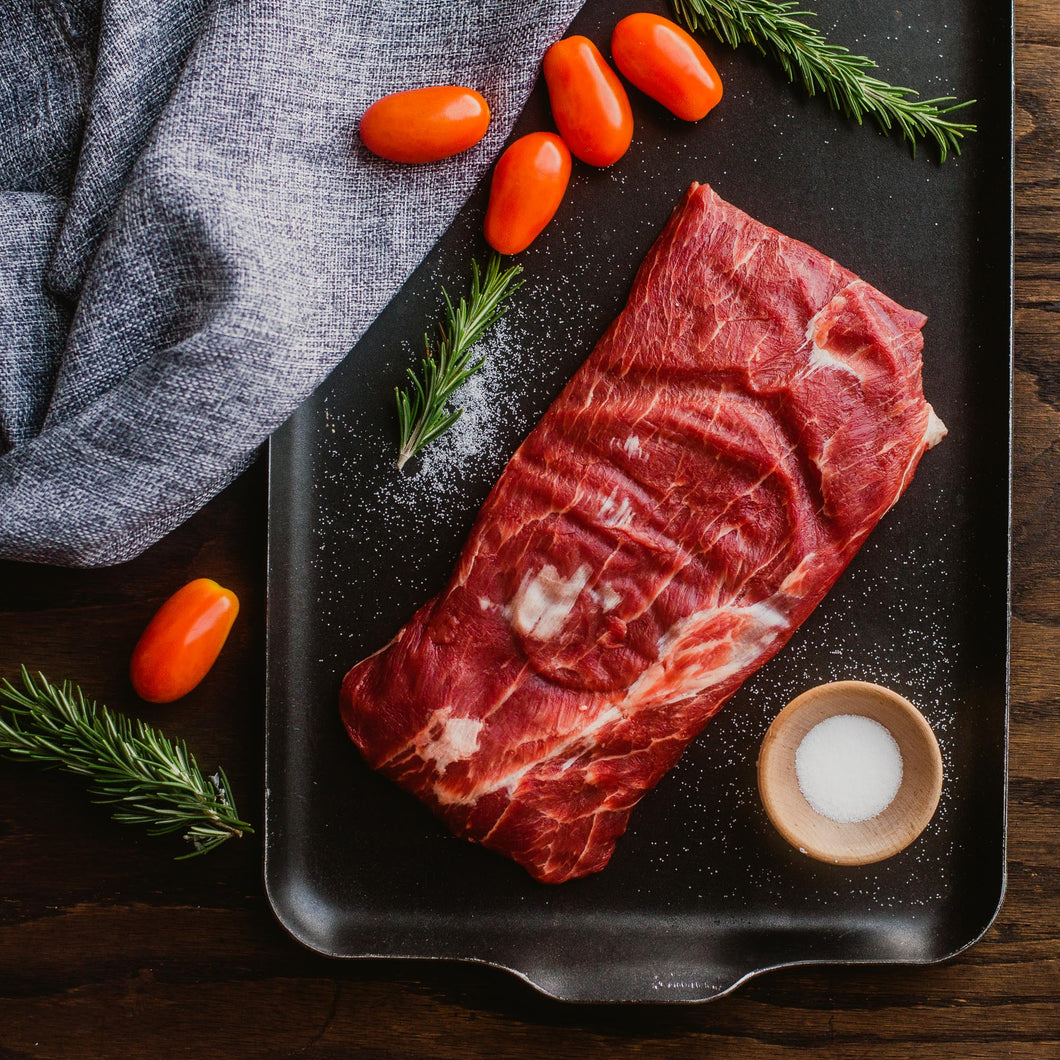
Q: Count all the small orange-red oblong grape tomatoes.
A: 5